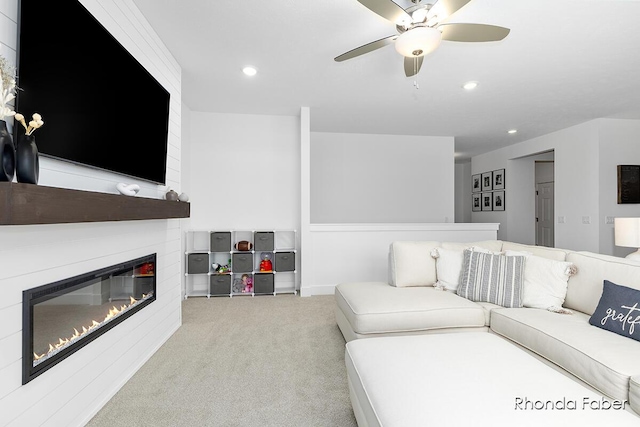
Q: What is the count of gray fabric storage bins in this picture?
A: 7